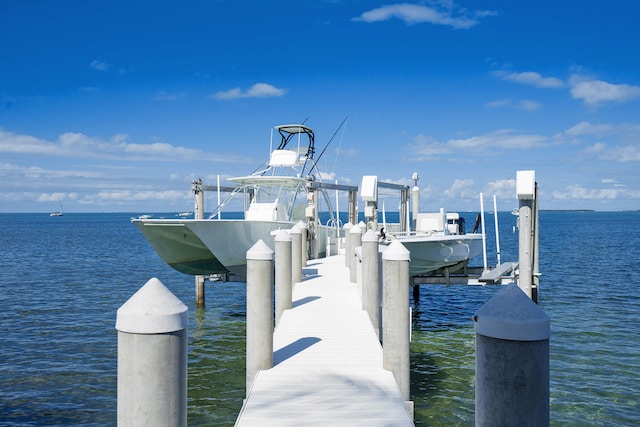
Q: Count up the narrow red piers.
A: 0